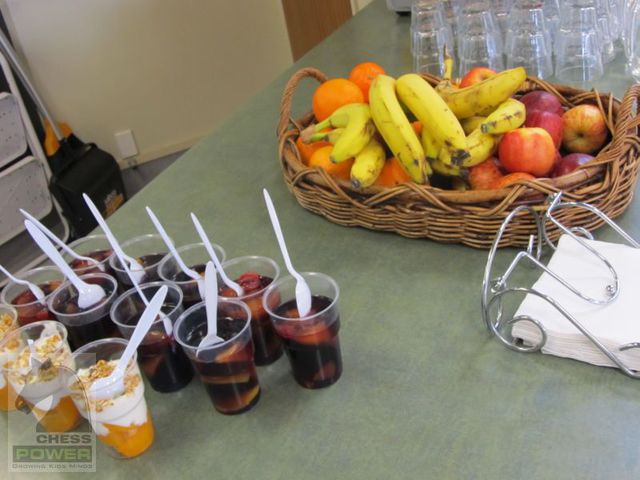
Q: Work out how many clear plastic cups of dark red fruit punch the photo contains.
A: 9